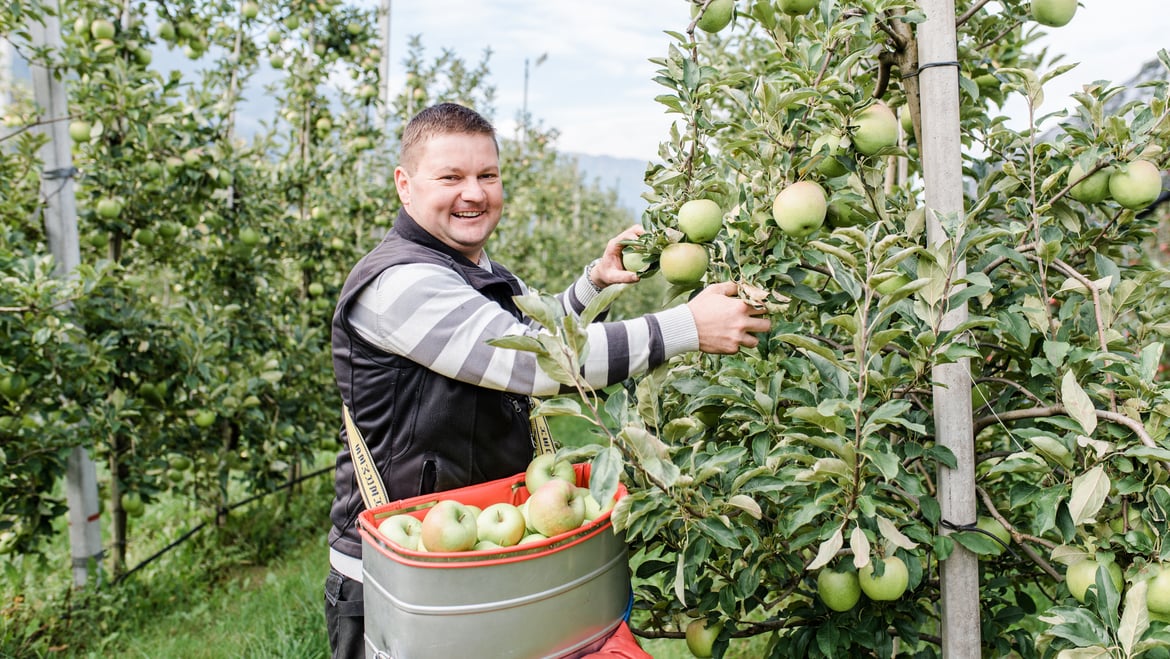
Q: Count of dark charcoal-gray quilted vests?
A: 1